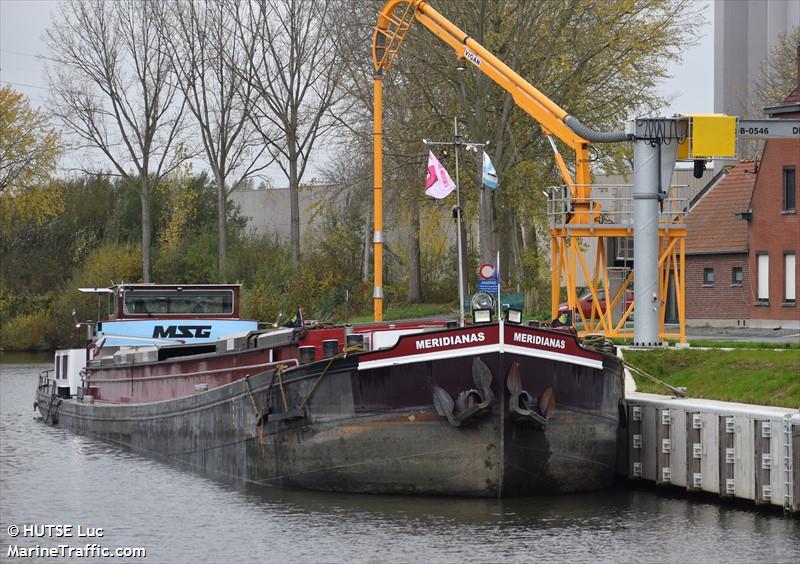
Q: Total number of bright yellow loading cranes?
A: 1